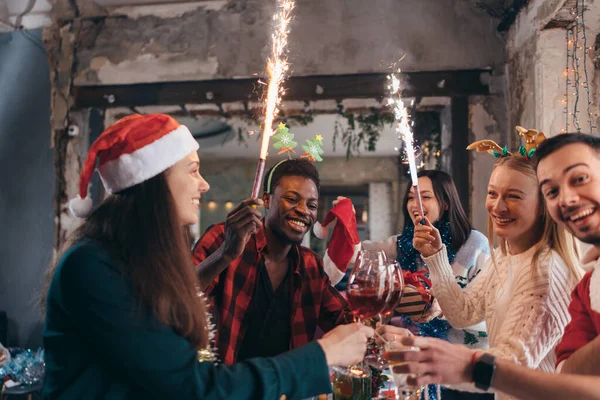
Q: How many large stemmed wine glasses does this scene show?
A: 2